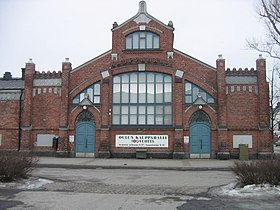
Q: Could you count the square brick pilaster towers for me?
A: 4